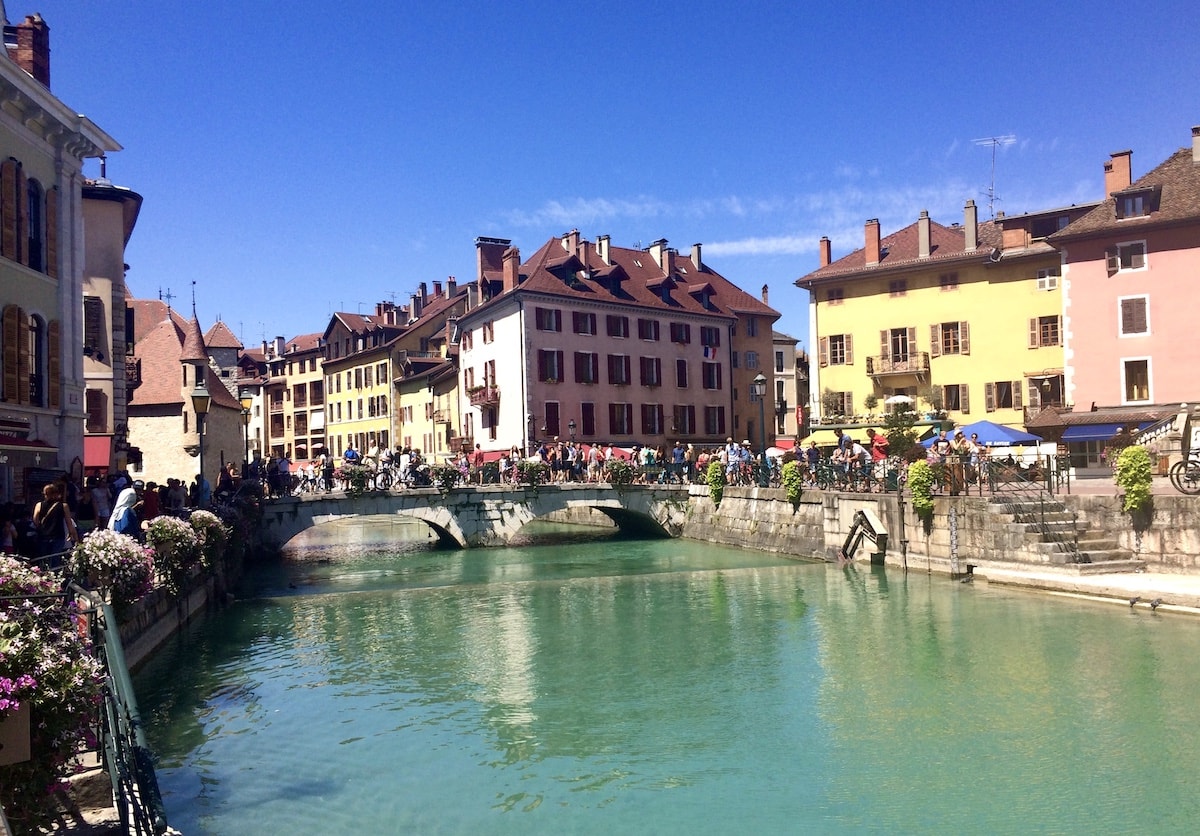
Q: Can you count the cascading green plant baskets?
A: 4